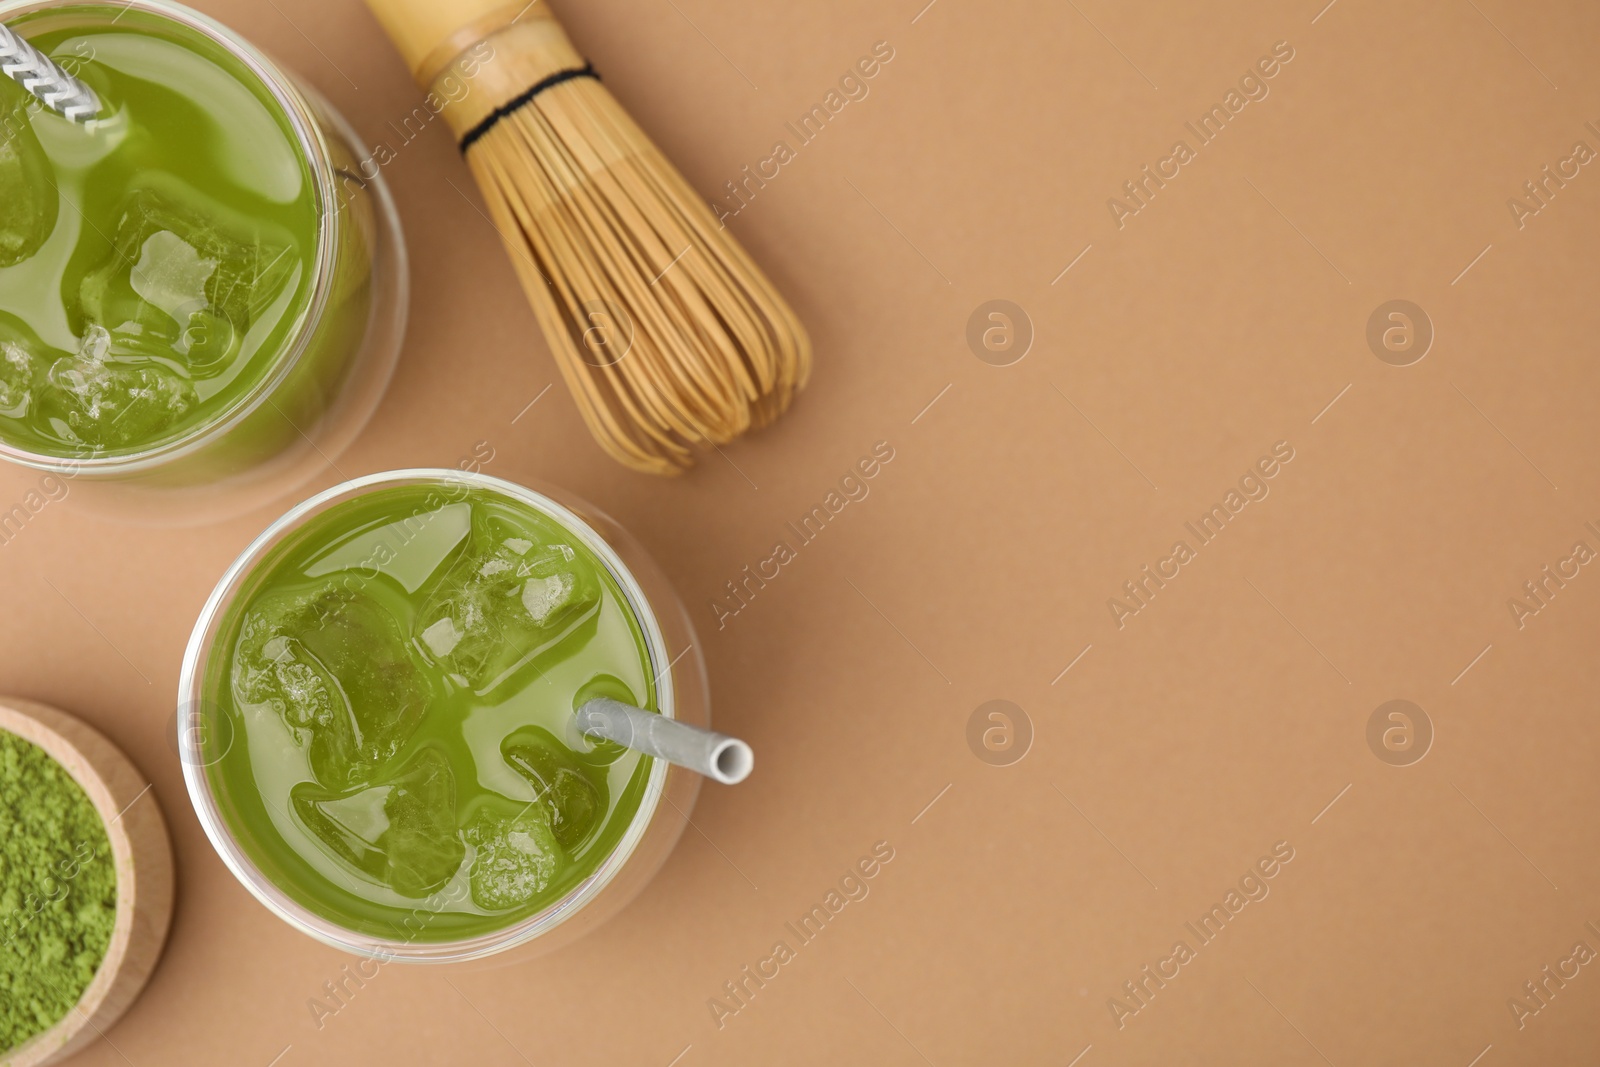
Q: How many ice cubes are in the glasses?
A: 9